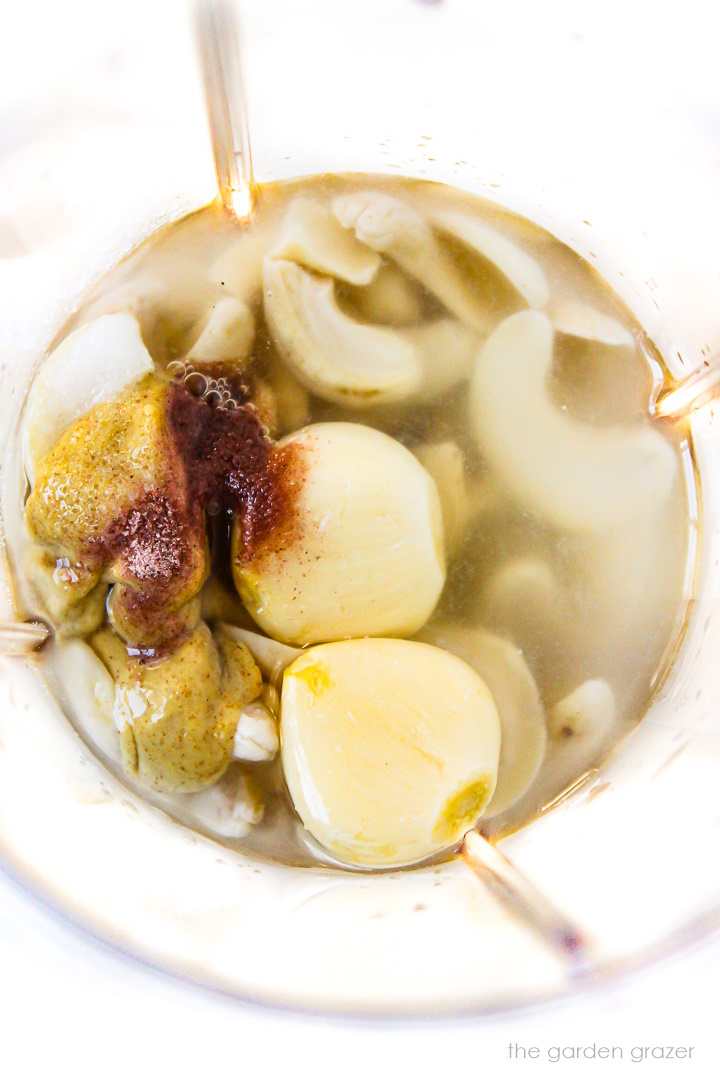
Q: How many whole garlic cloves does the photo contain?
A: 2